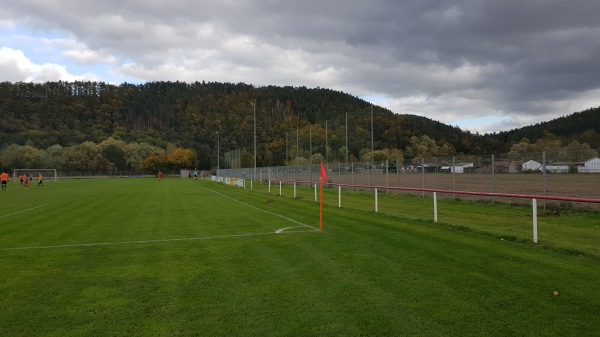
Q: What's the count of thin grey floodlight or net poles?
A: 8